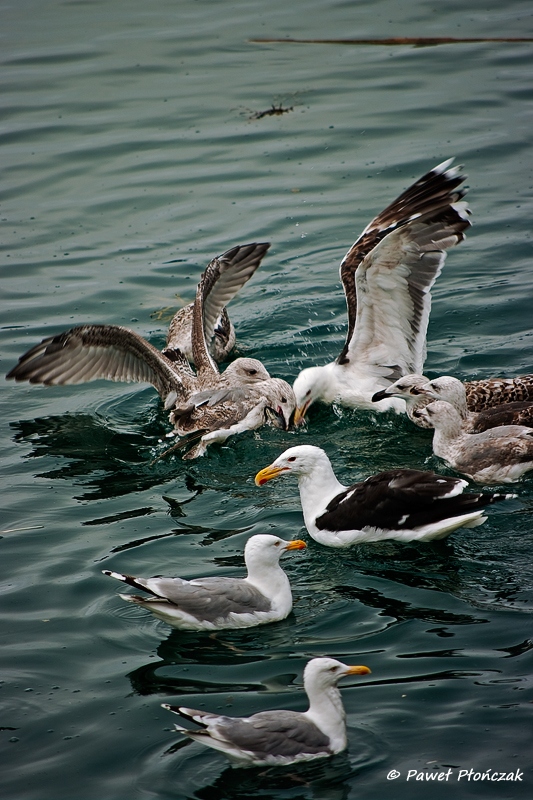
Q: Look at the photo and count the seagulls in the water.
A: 10